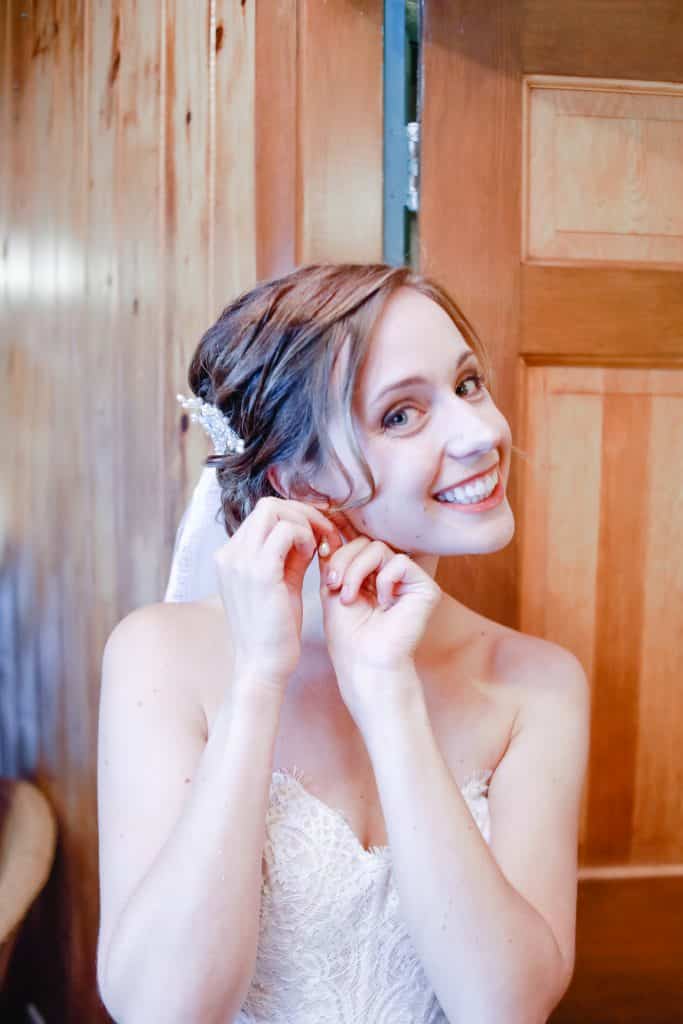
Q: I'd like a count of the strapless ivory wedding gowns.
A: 1